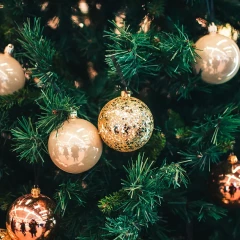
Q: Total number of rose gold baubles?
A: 2